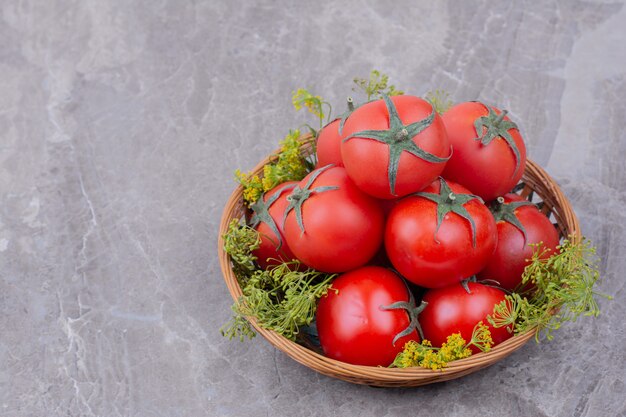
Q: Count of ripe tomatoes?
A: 9